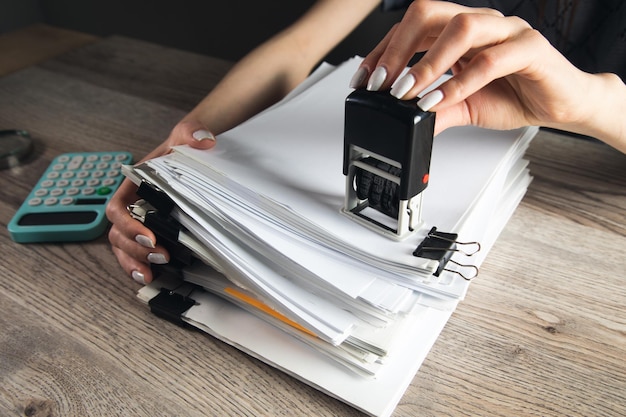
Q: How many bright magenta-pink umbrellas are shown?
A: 0